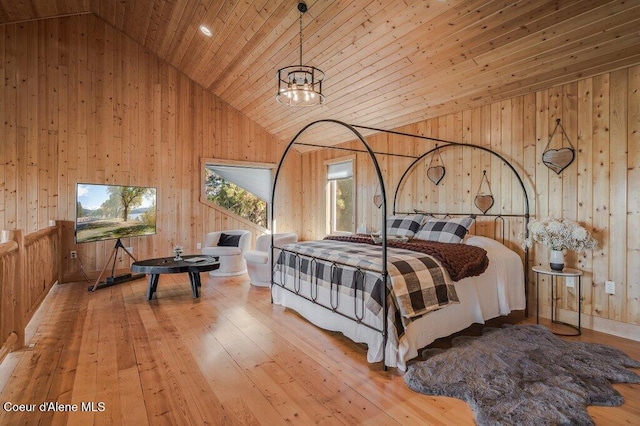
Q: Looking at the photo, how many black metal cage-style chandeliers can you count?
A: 1